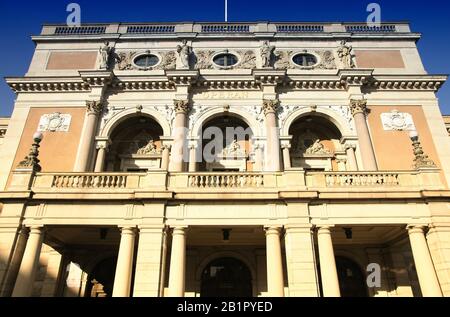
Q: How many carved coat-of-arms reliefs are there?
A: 2